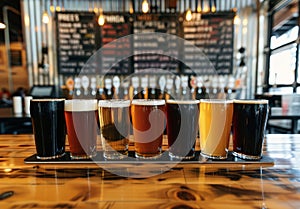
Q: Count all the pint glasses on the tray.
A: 7